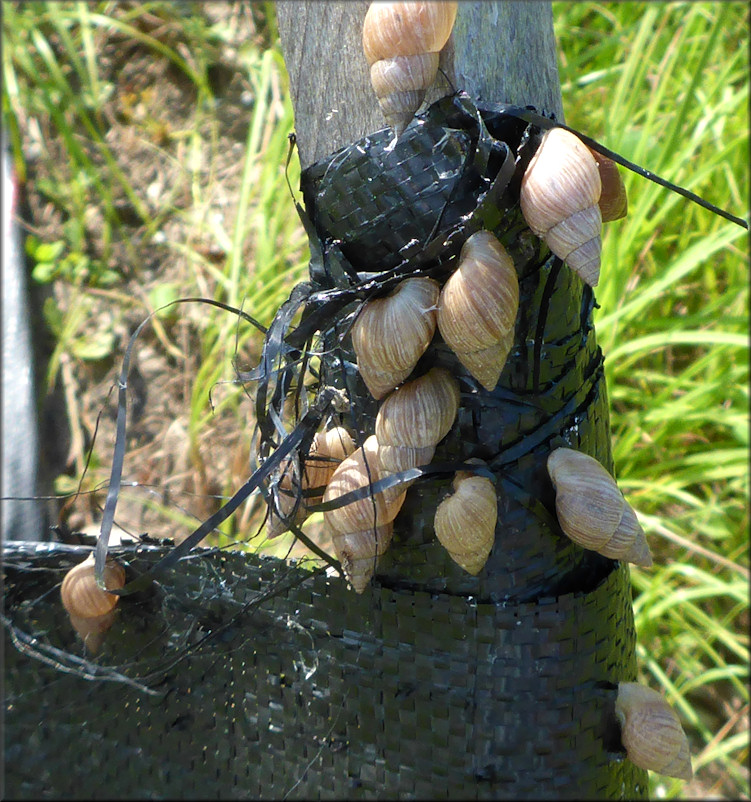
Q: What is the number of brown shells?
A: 12